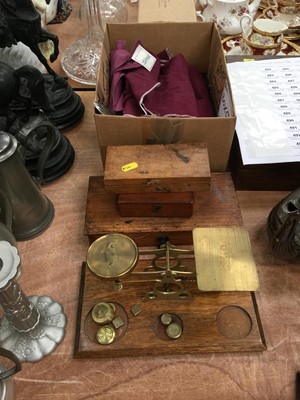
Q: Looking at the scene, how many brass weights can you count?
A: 7